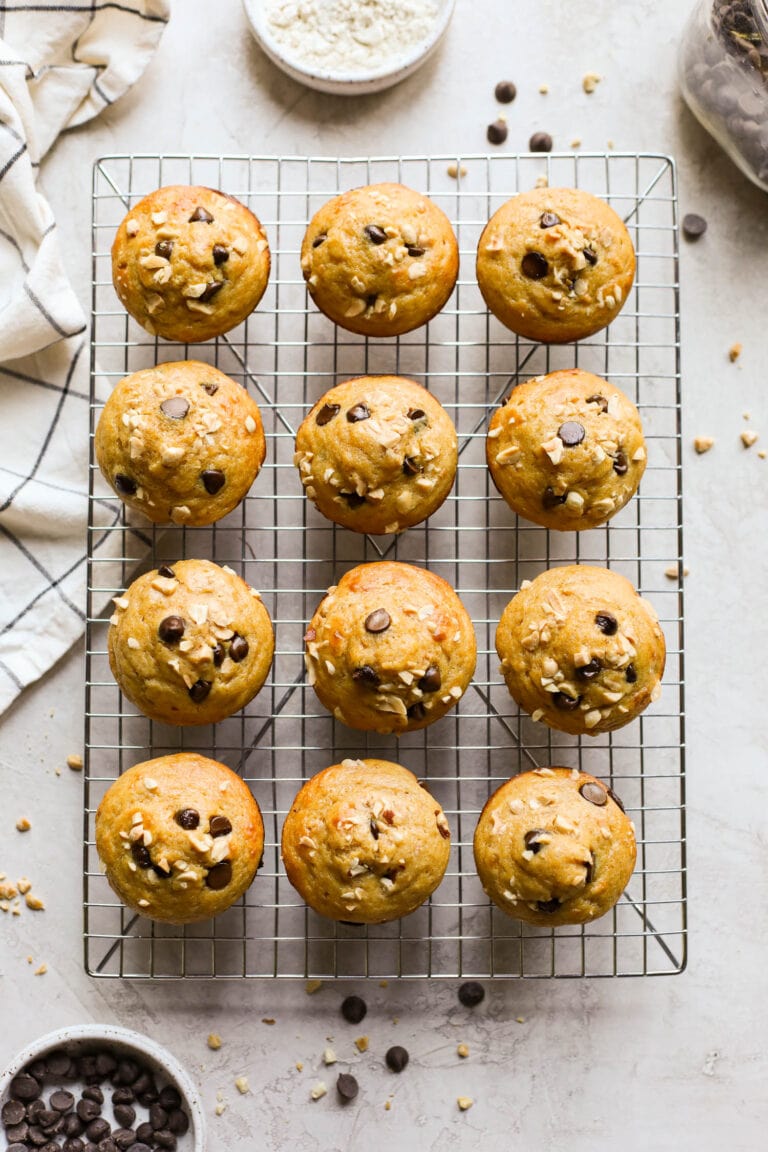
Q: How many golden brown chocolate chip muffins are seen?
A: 12